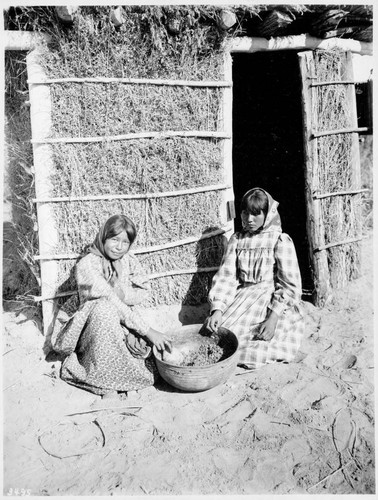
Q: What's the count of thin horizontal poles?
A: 9